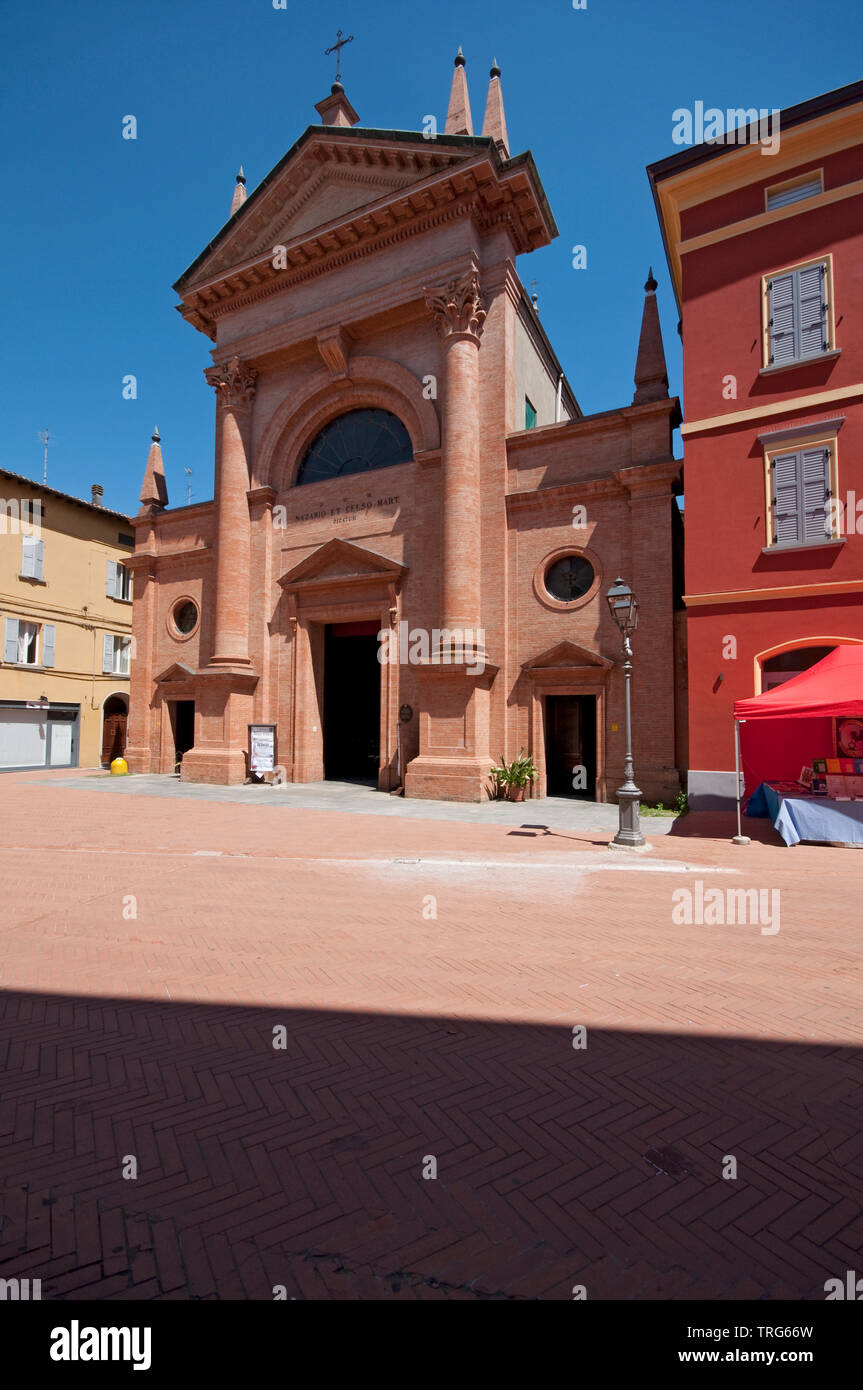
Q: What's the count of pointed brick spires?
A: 5